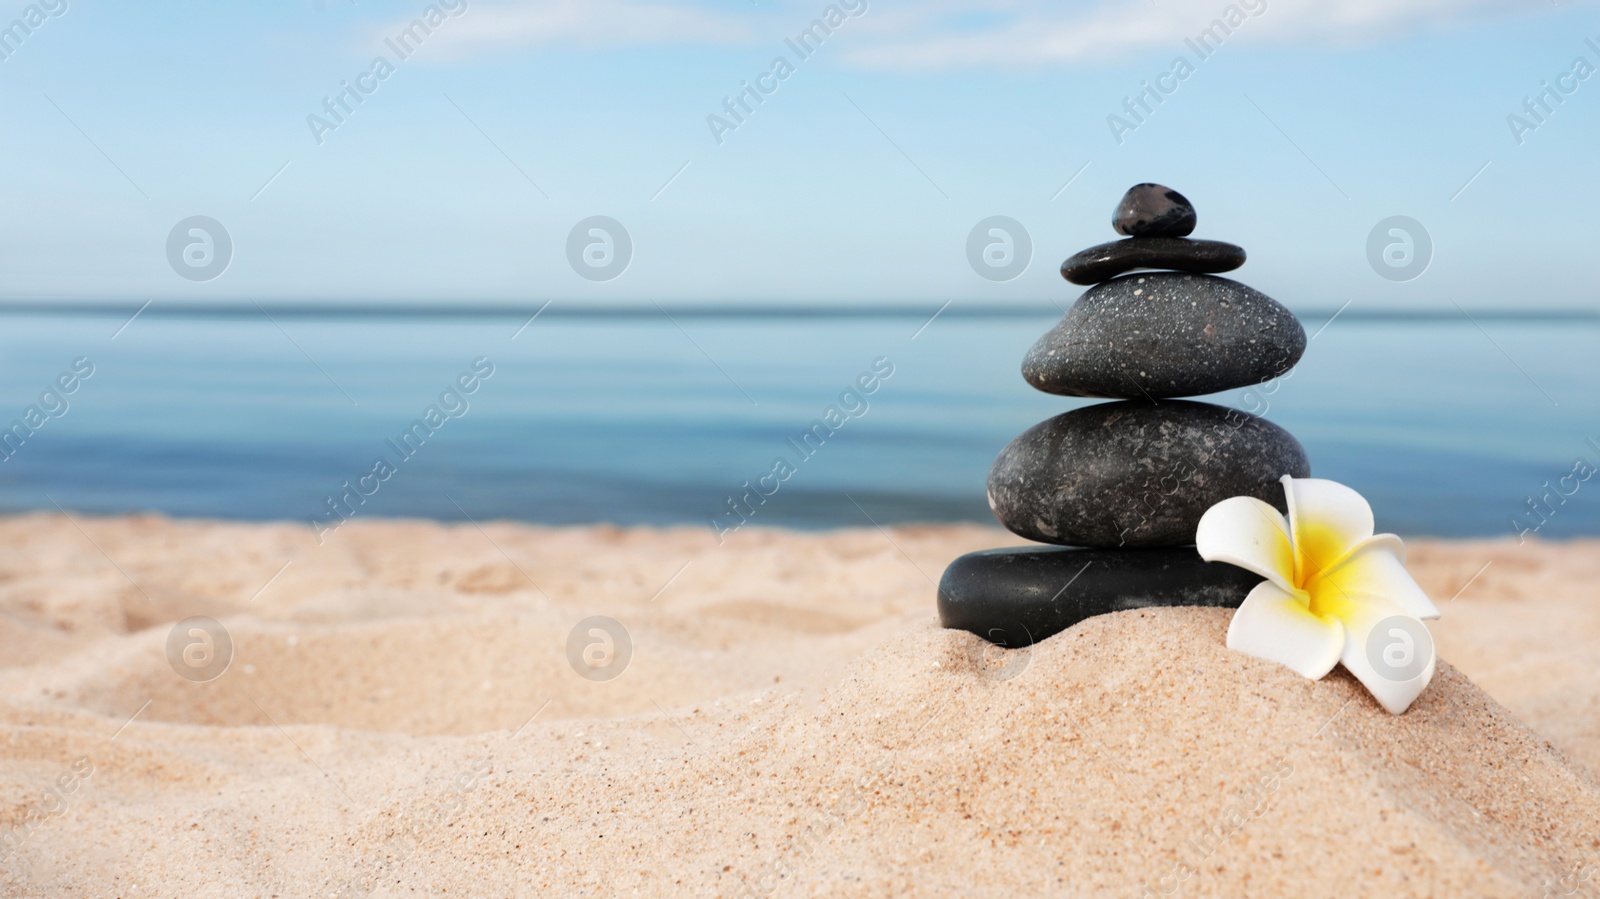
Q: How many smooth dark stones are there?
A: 5